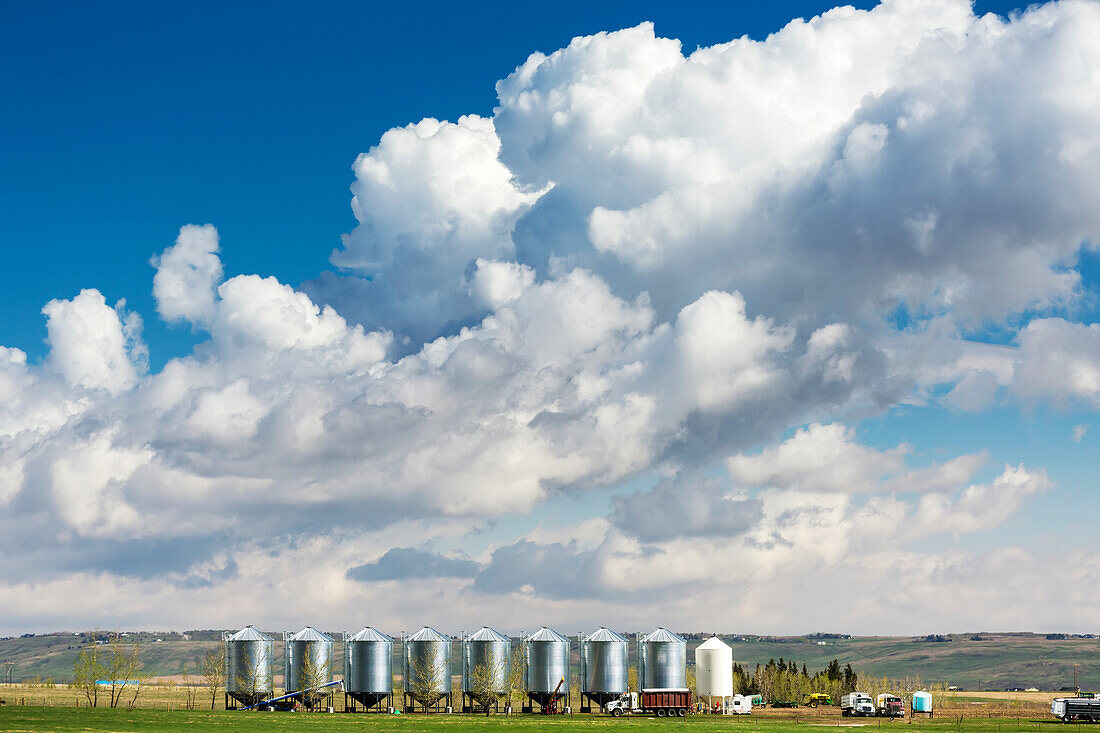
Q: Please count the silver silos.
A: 8